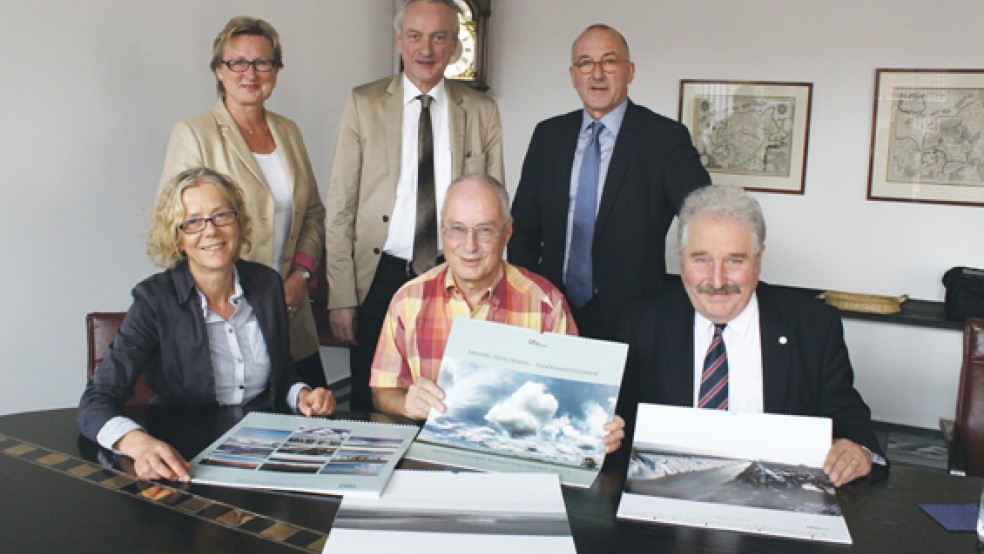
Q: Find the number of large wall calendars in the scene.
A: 4